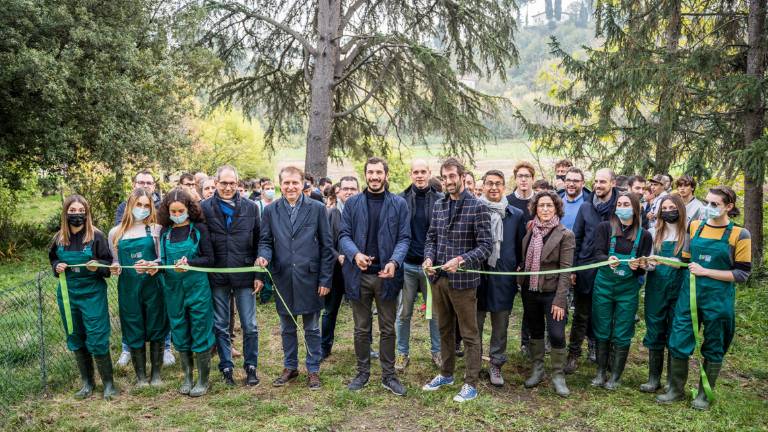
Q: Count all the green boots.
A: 14